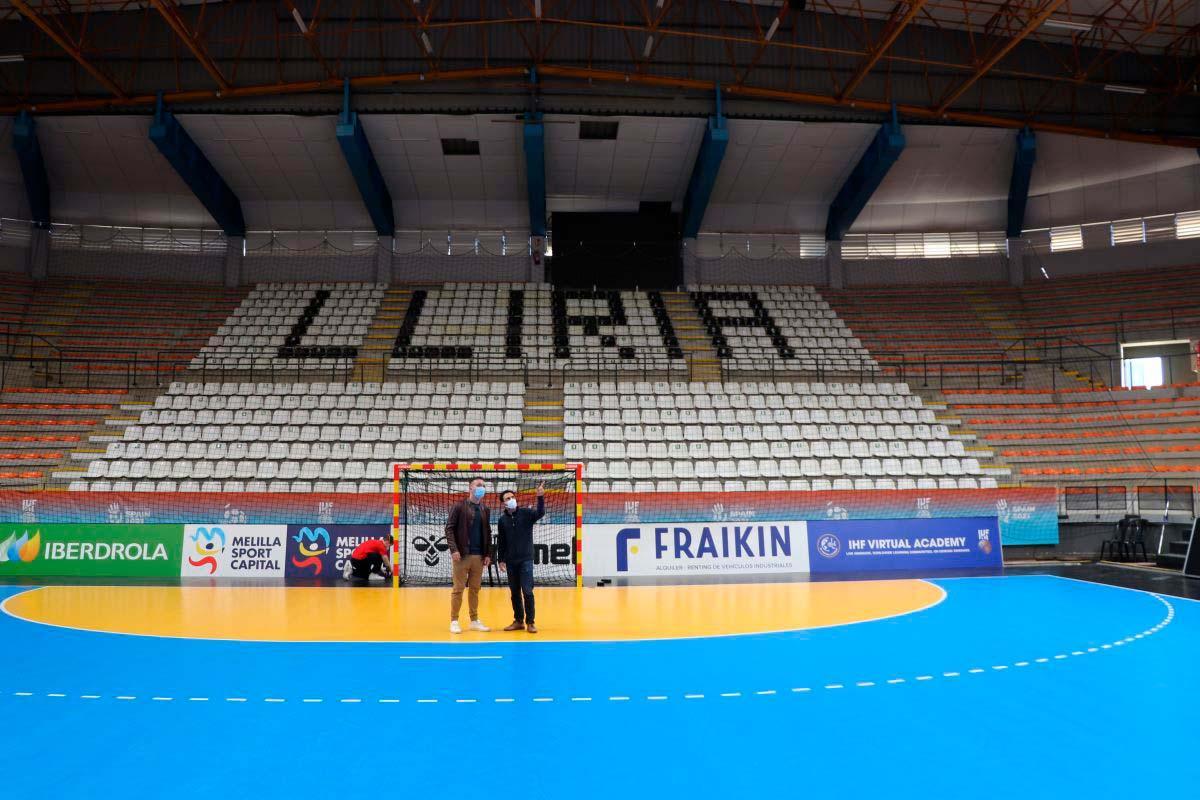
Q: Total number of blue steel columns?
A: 7